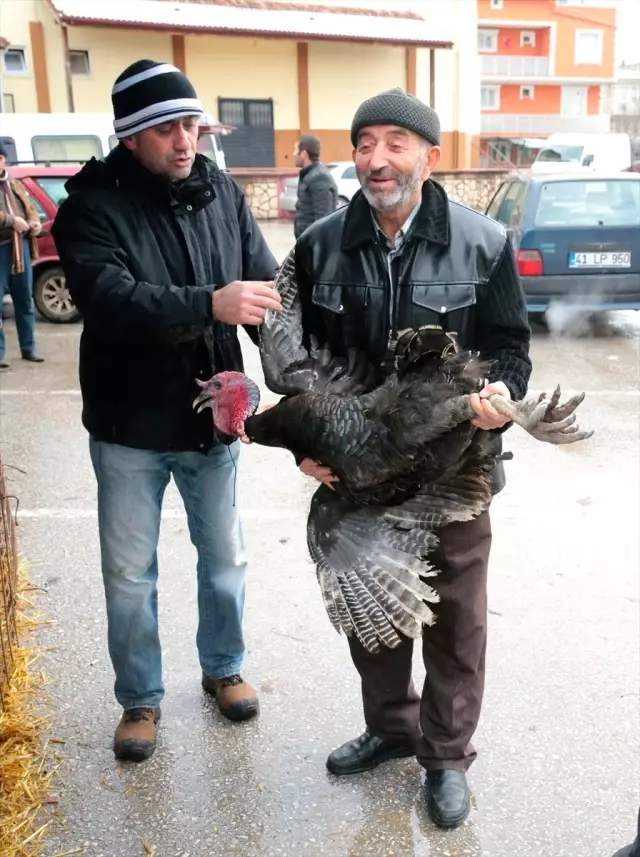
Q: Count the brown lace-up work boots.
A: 2